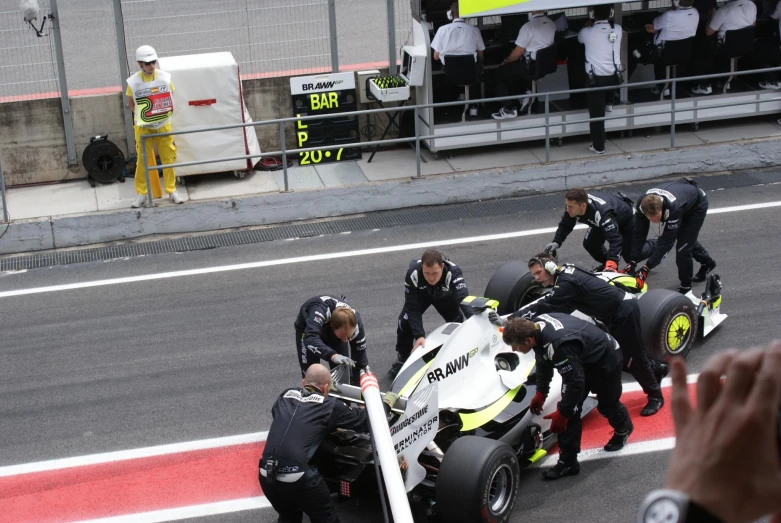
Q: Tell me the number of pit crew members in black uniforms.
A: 7